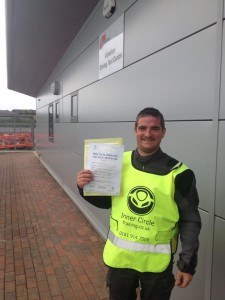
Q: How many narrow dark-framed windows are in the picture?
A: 3